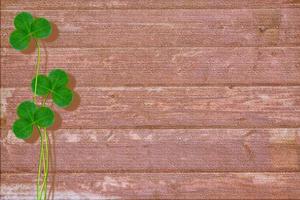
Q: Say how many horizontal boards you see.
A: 6